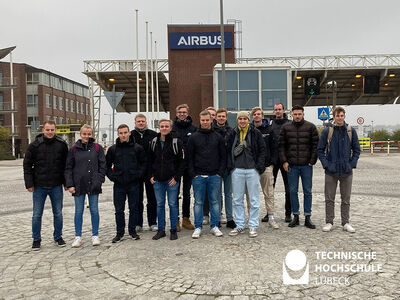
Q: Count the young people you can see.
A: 14